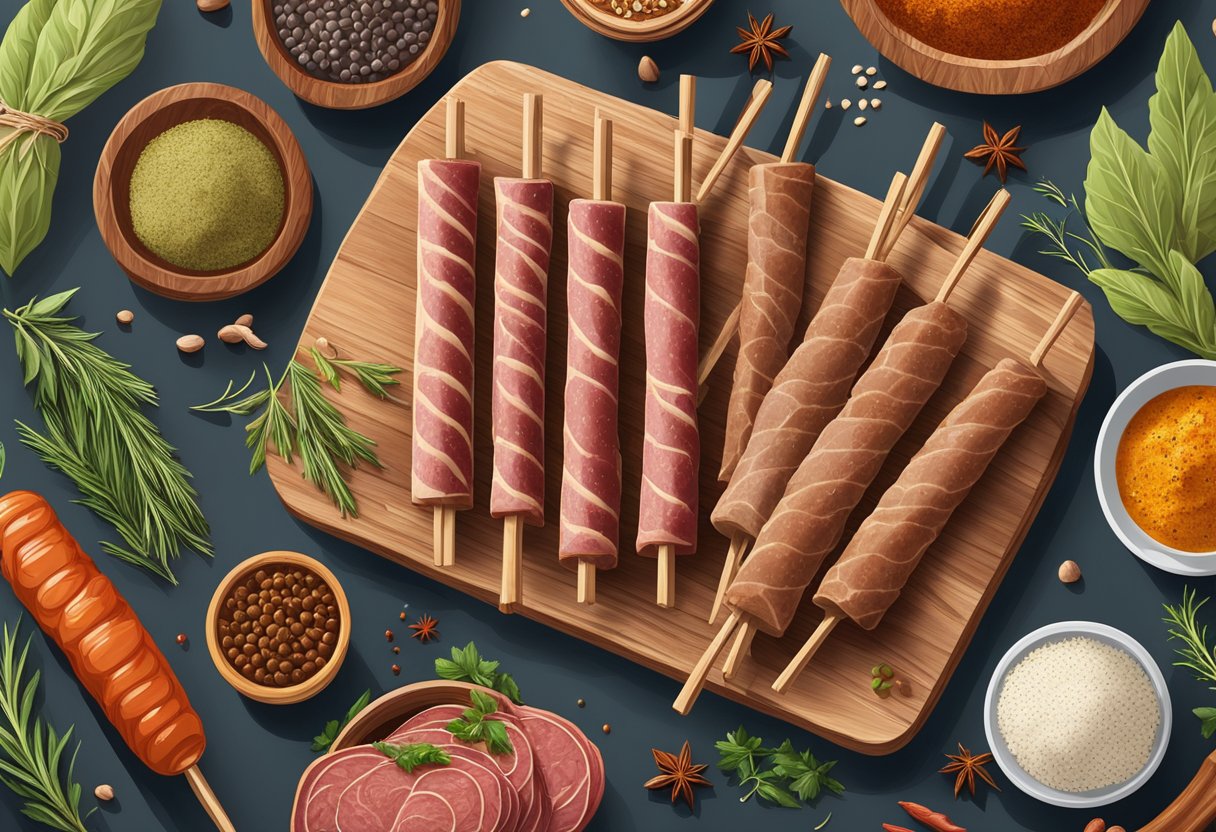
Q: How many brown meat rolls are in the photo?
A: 4